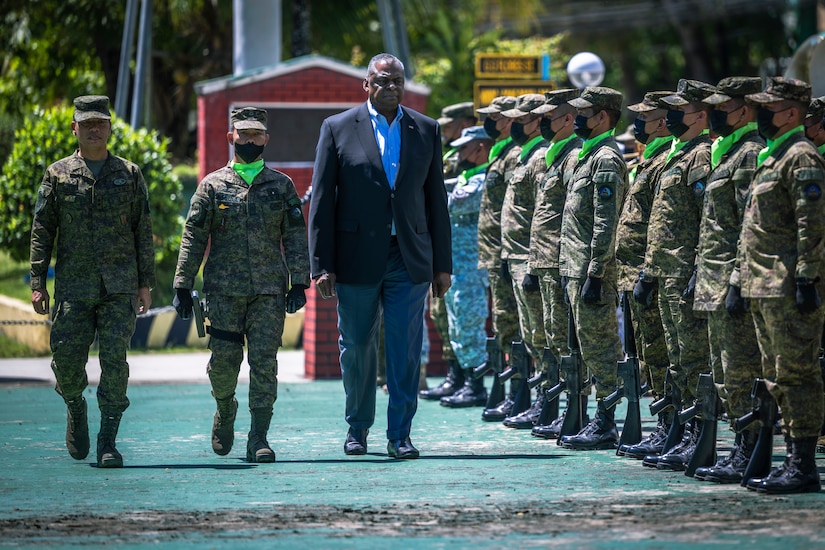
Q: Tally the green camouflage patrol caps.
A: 12